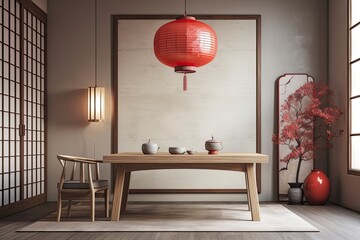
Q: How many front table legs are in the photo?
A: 2